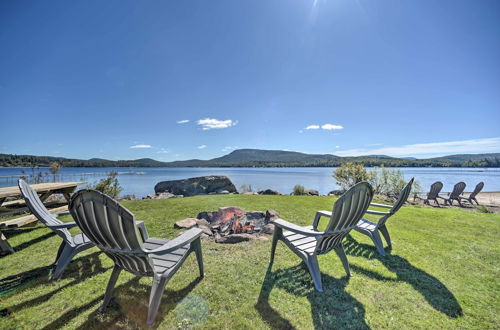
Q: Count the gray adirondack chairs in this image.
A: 7